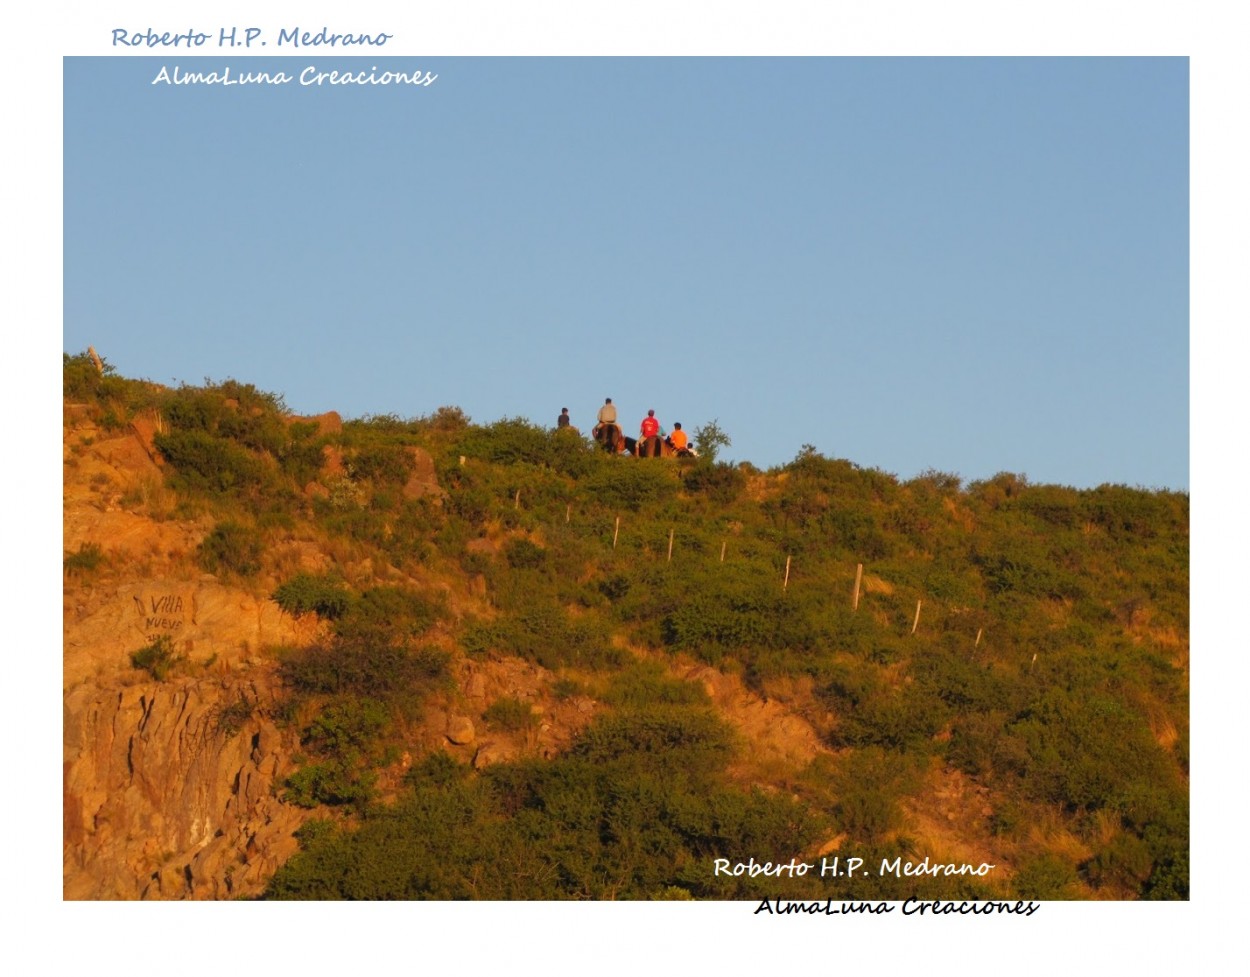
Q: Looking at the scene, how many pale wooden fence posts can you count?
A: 11